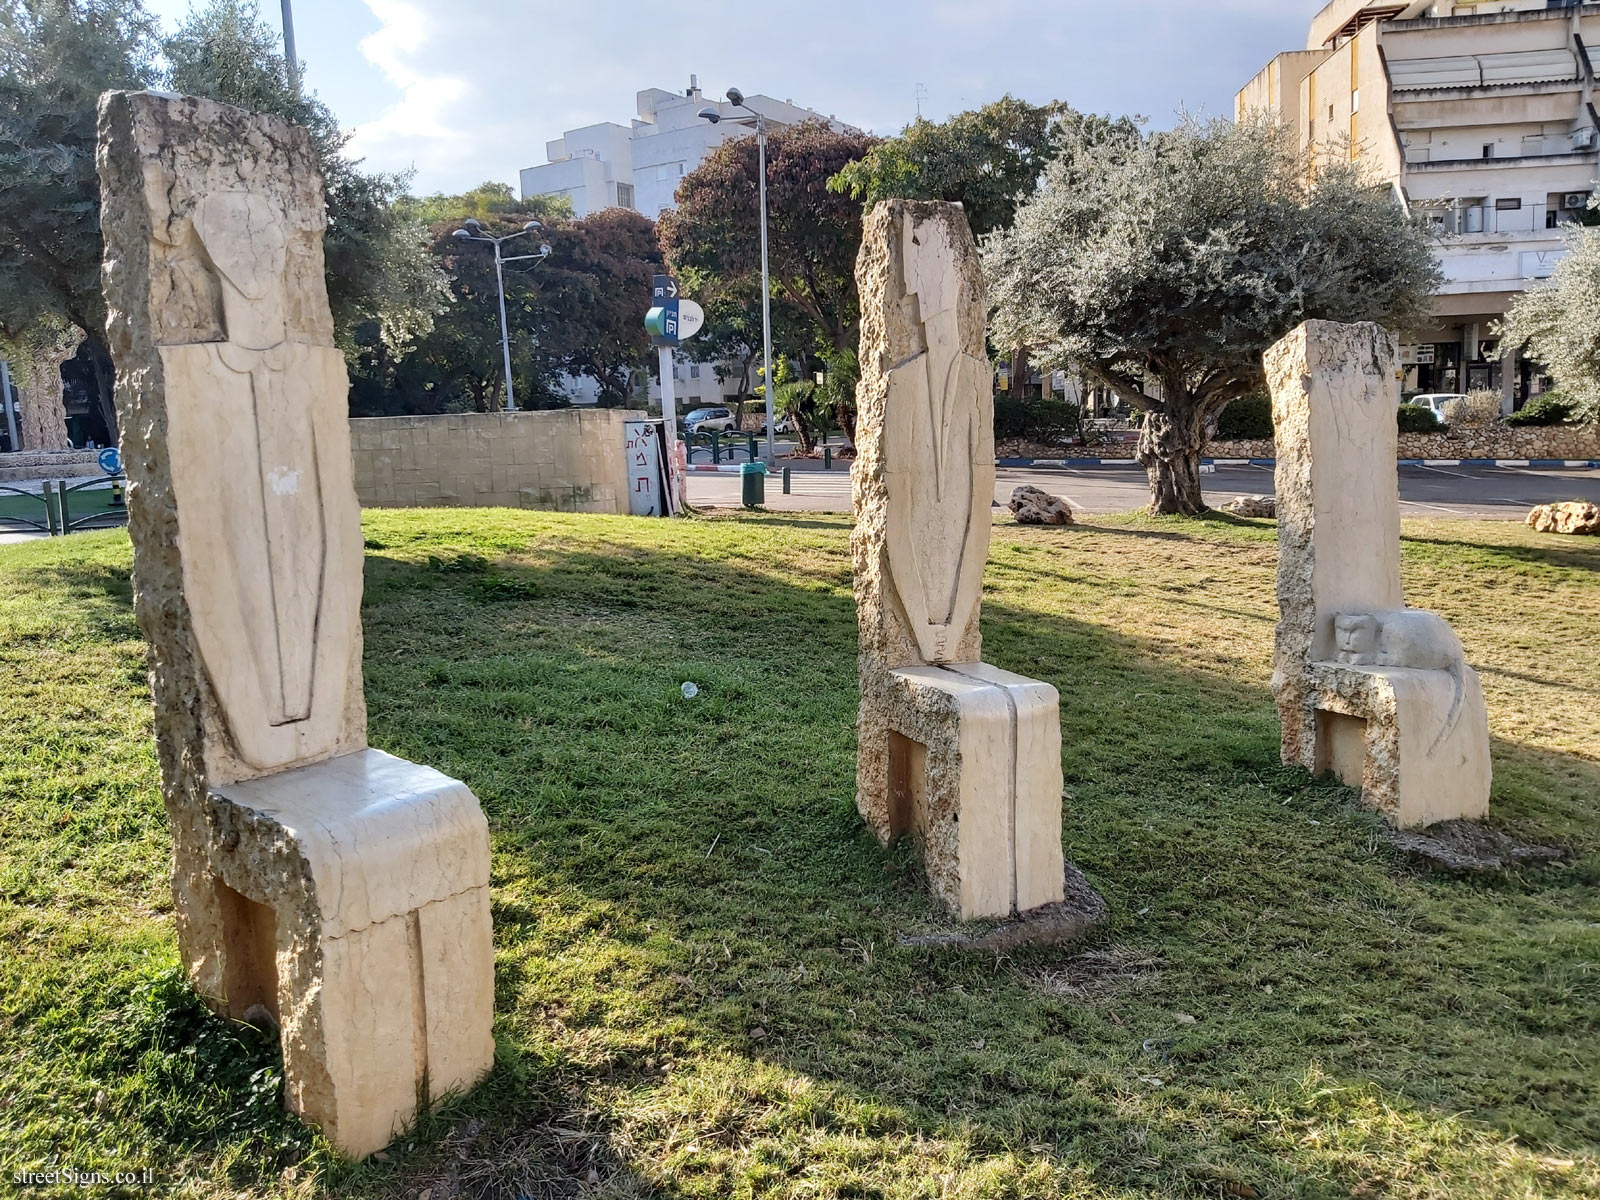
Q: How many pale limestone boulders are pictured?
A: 3